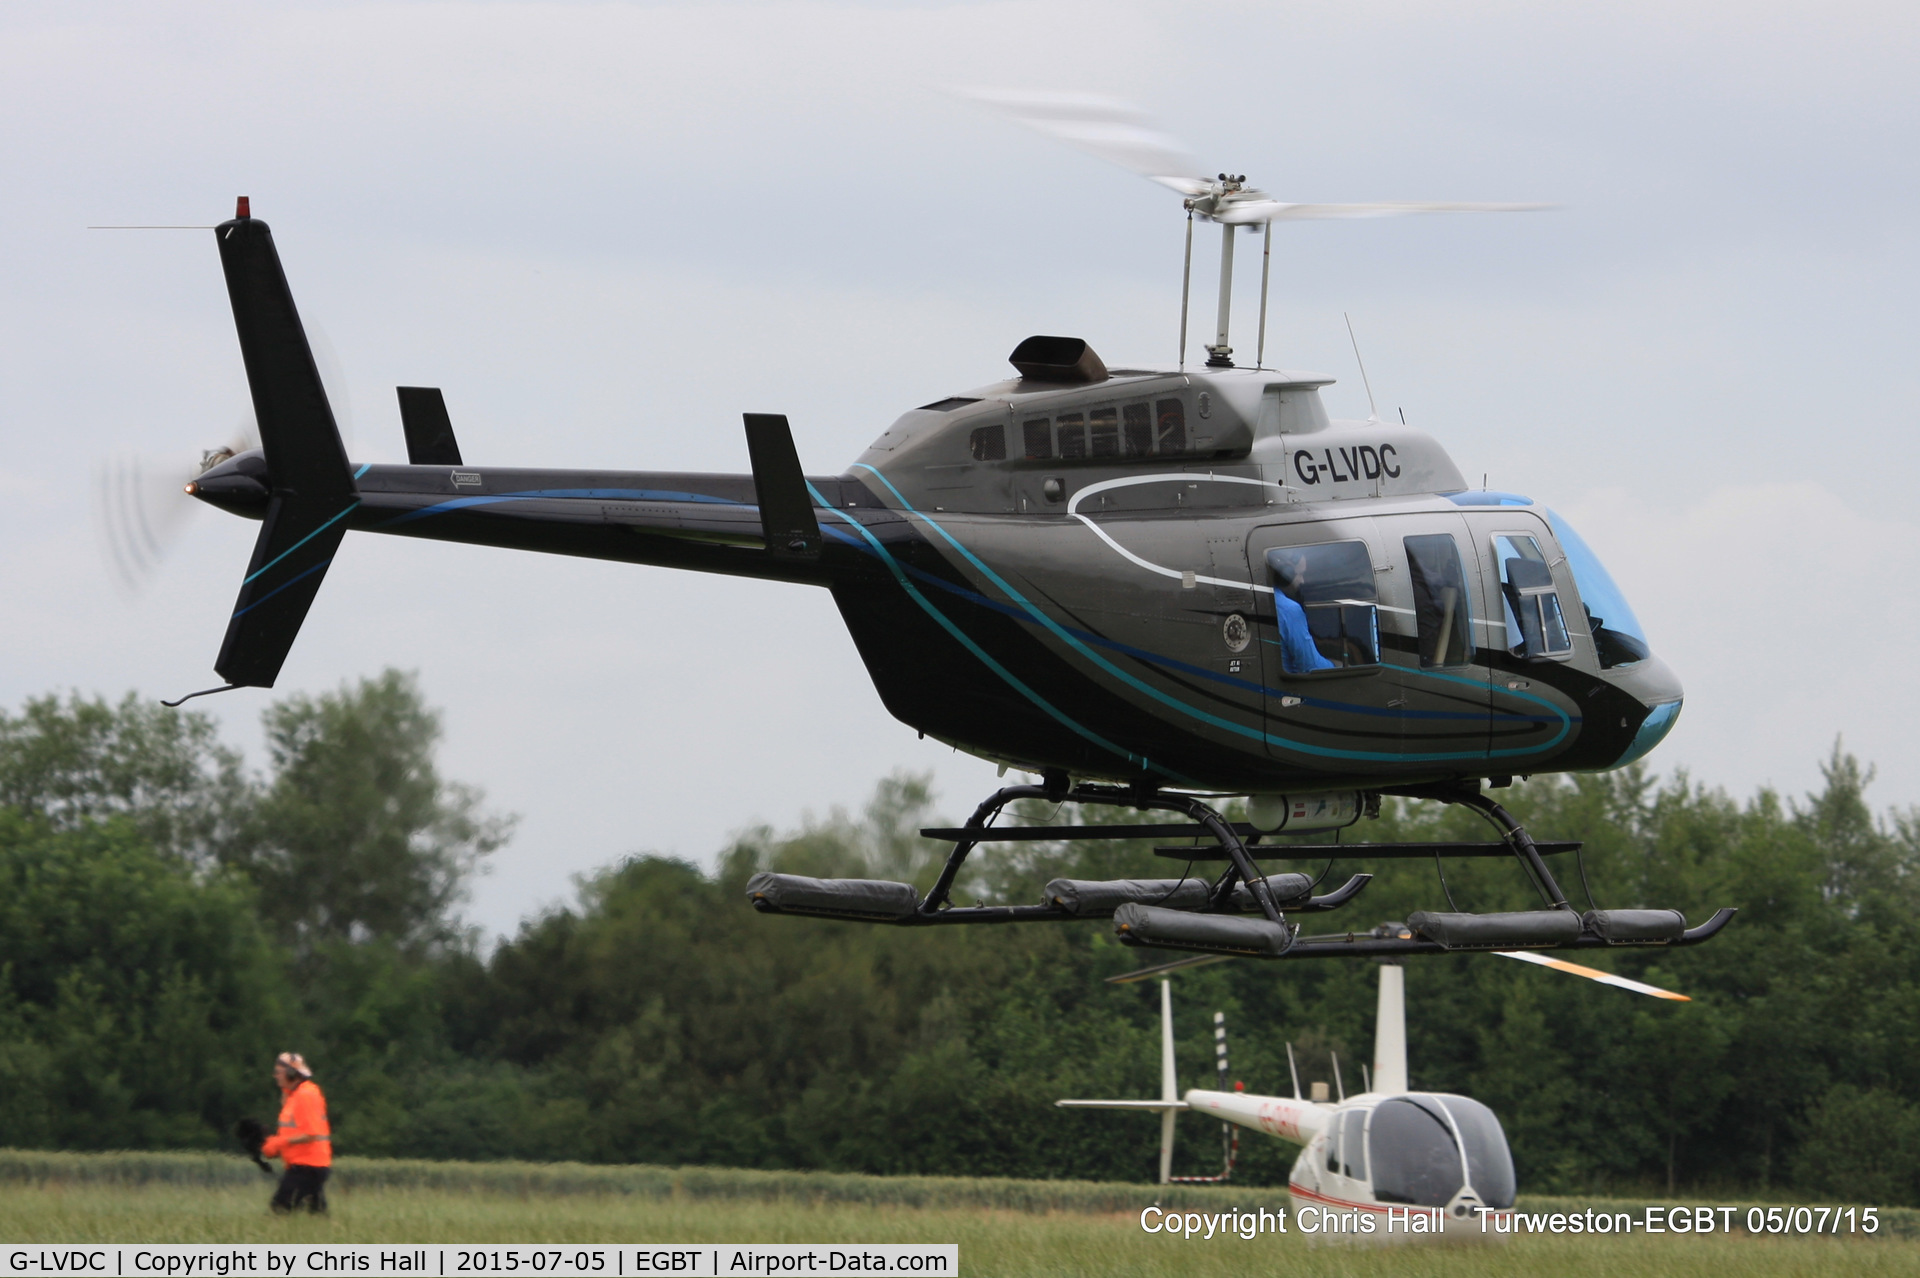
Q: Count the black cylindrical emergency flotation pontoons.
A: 6